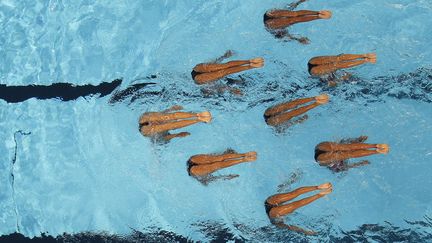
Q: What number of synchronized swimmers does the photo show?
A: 8